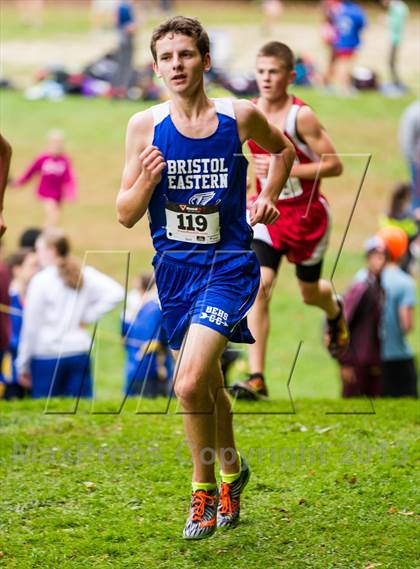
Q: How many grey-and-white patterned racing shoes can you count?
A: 2